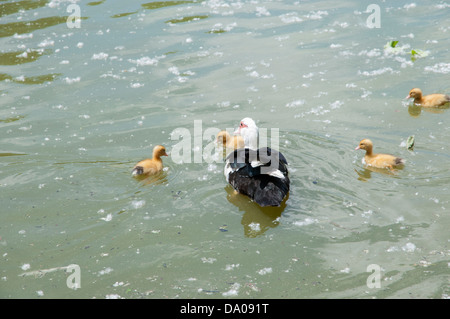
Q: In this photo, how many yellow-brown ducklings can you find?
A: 4